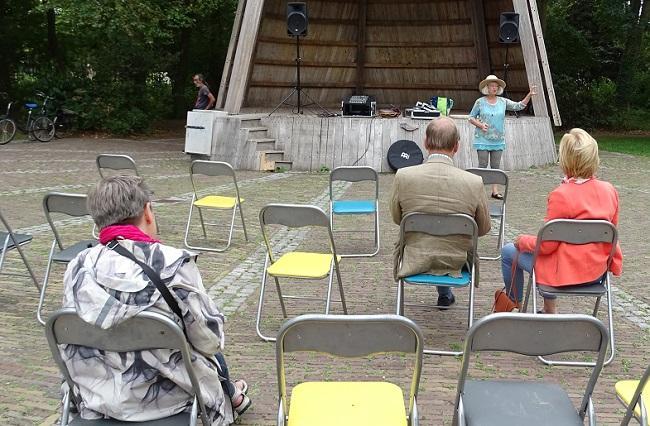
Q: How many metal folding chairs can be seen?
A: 13